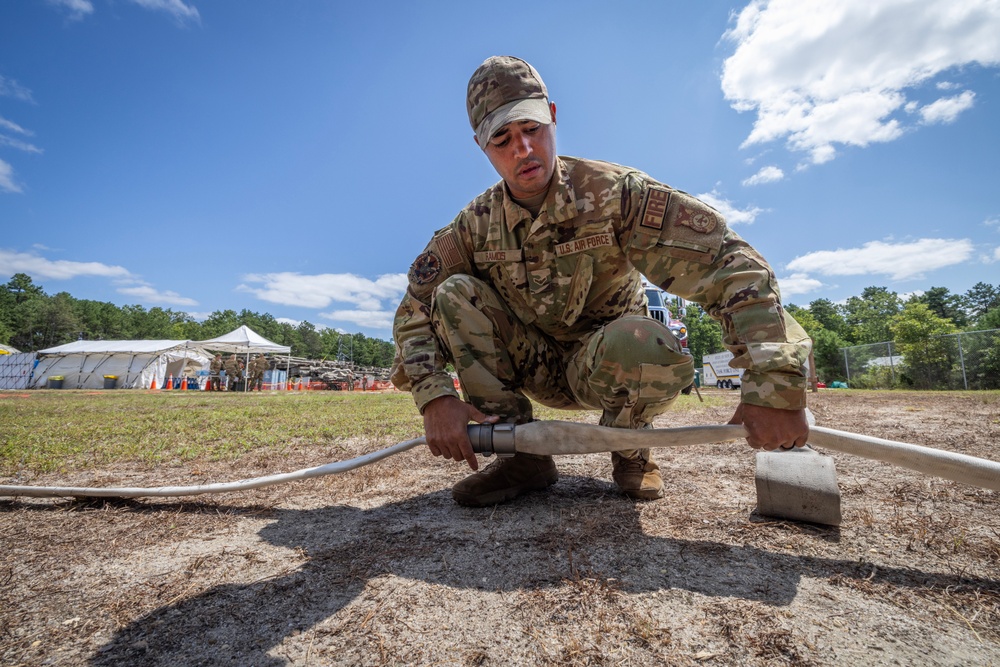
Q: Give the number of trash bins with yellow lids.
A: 2